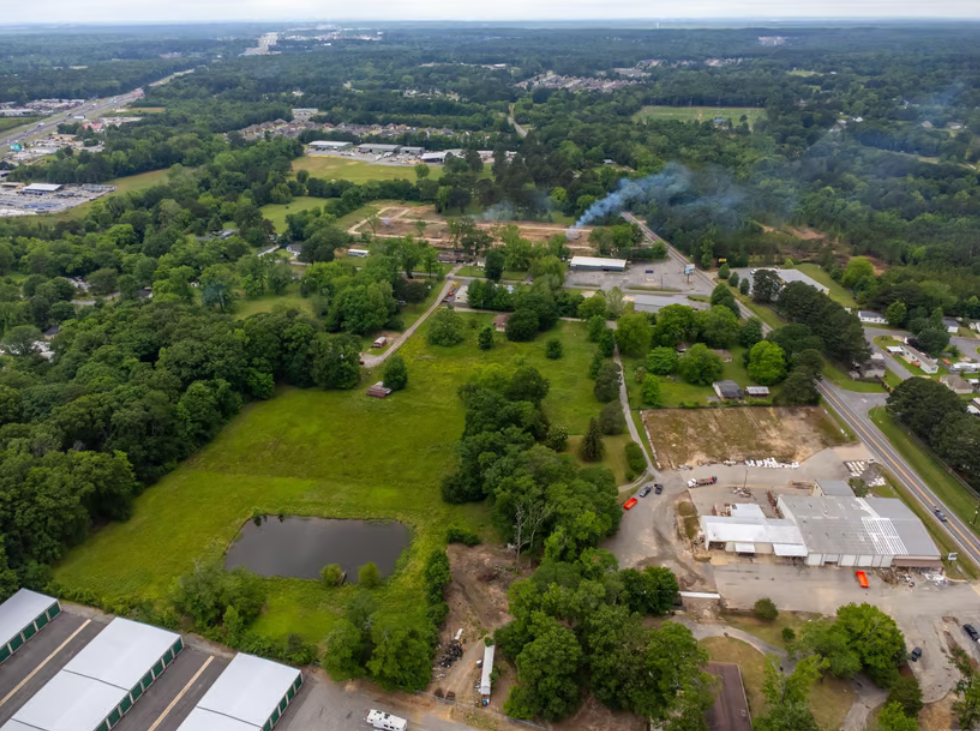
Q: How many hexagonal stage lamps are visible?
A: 0